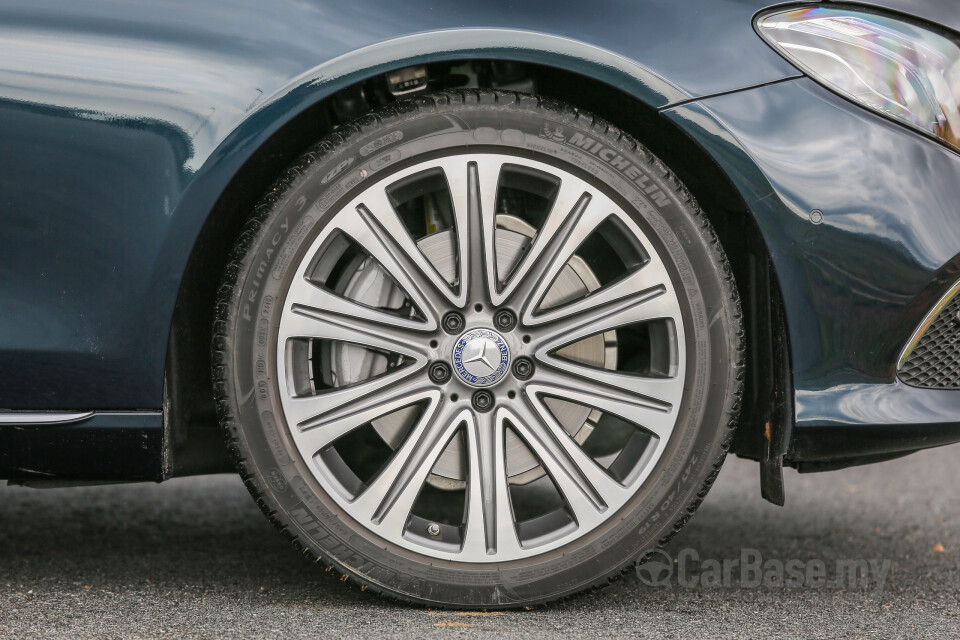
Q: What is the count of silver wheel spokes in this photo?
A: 10